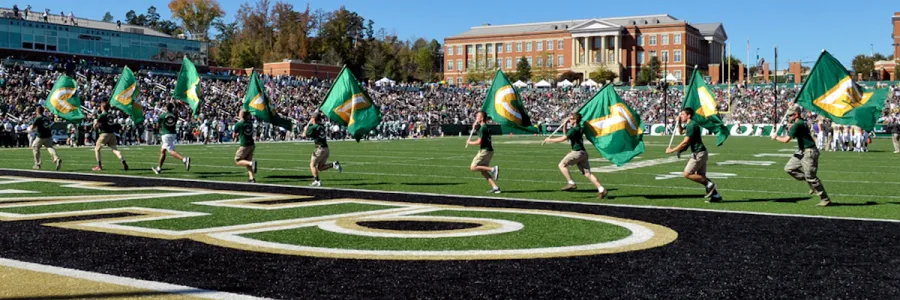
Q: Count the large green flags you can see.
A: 9